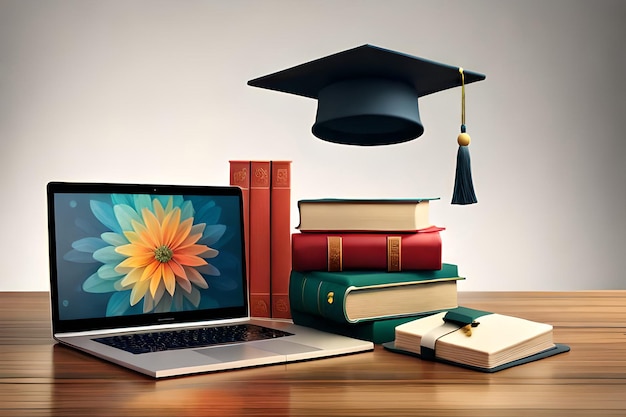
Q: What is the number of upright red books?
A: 3